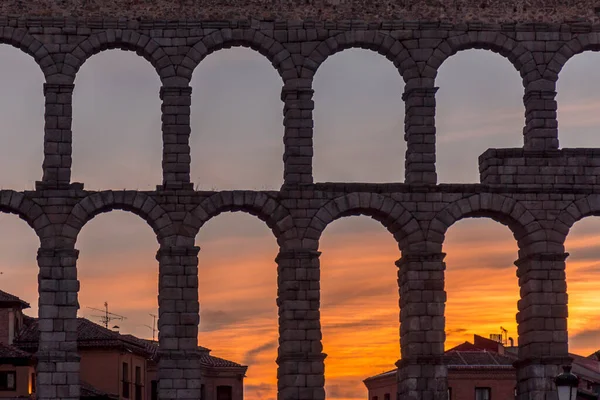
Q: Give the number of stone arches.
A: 12